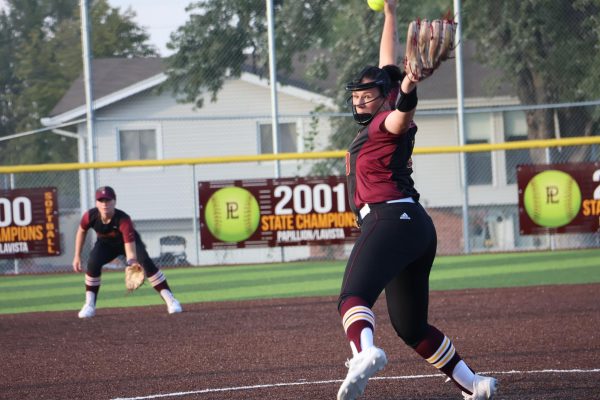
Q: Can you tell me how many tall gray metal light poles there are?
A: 3